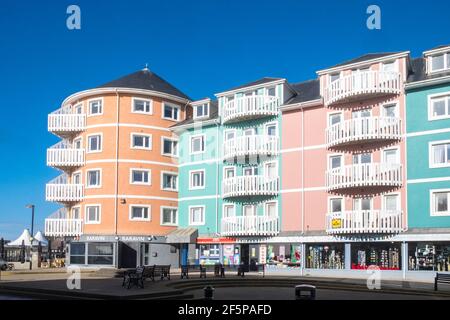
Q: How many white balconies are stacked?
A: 12